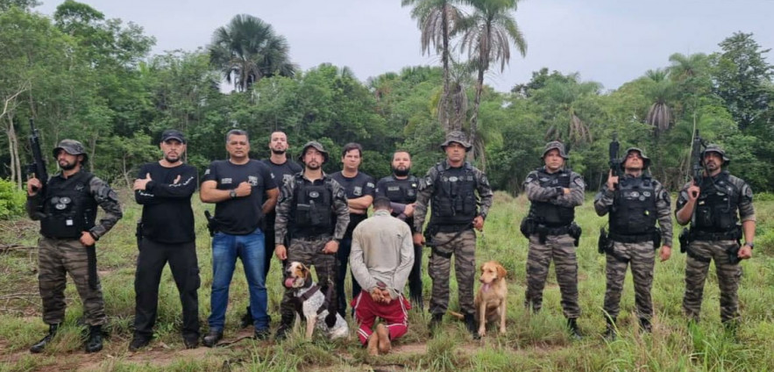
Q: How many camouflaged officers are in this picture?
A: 6